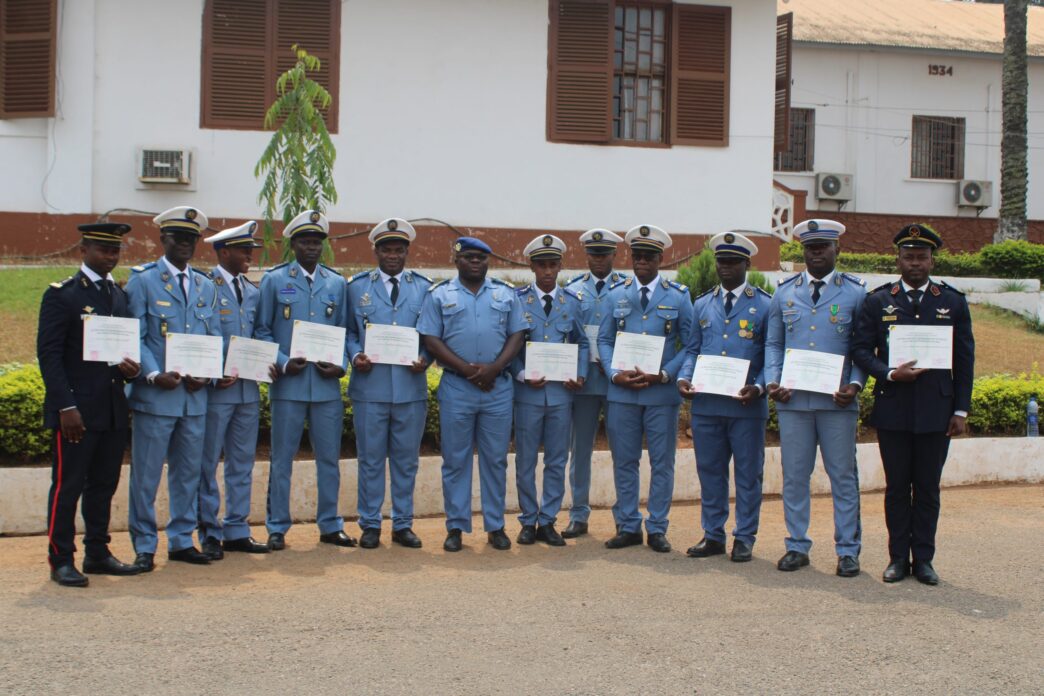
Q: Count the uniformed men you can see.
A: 12